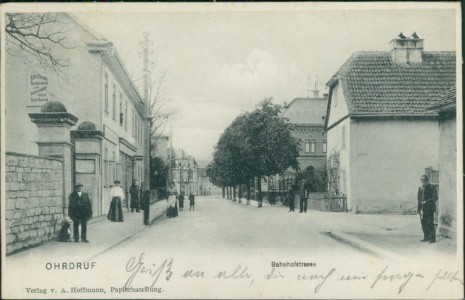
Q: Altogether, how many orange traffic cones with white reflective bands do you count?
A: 0